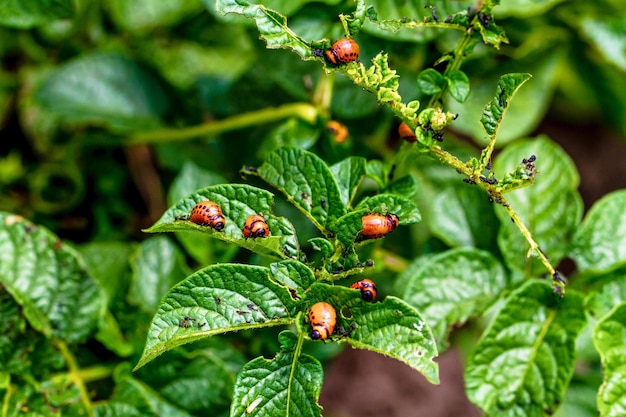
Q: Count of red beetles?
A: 8